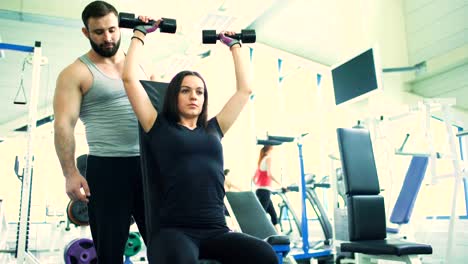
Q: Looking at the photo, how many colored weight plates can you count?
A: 2